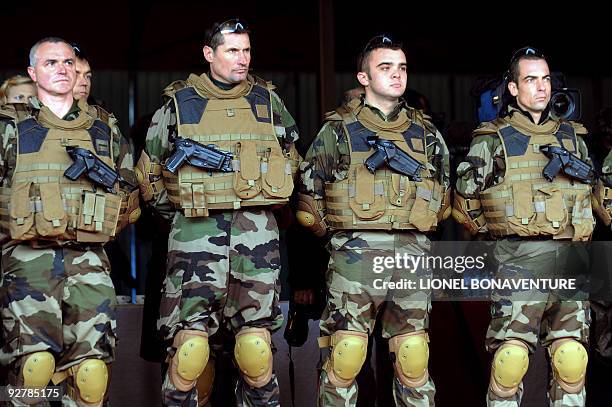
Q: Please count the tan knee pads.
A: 8